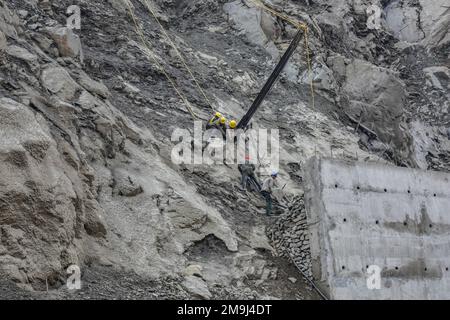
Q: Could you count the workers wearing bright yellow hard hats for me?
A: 3